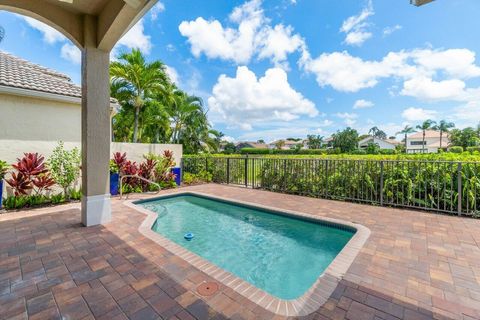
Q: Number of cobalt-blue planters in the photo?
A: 3